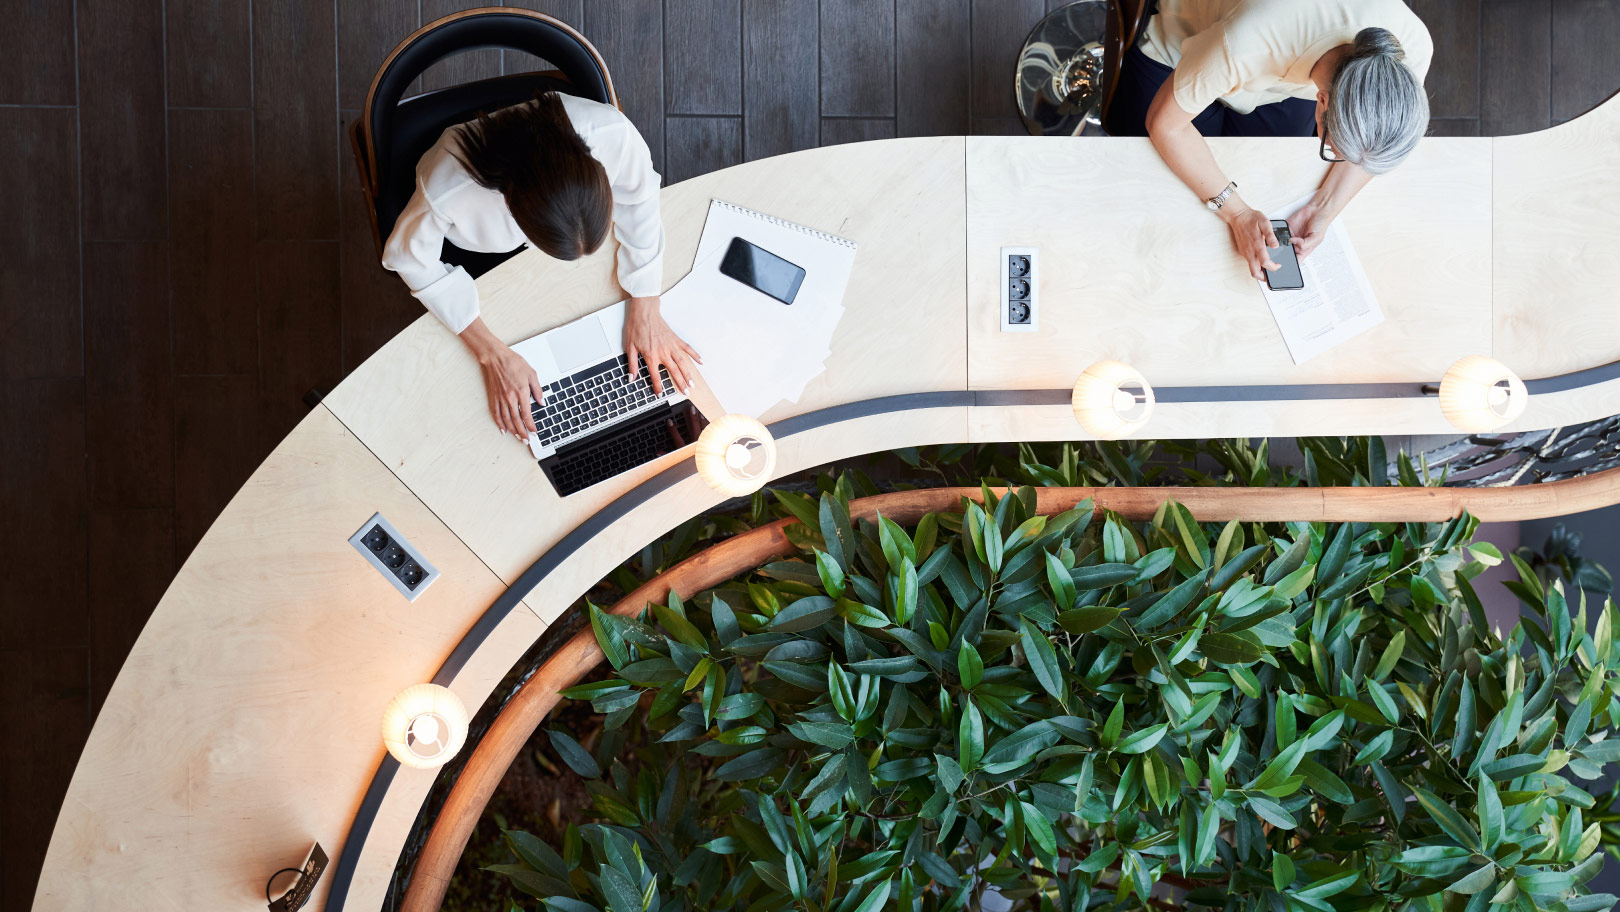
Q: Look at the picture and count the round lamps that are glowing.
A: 4